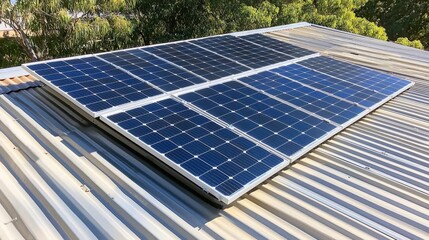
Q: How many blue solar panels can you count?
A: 10